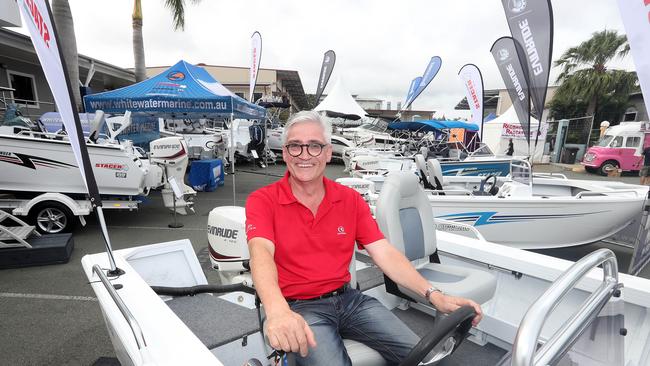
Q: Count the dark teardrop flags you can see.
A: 3